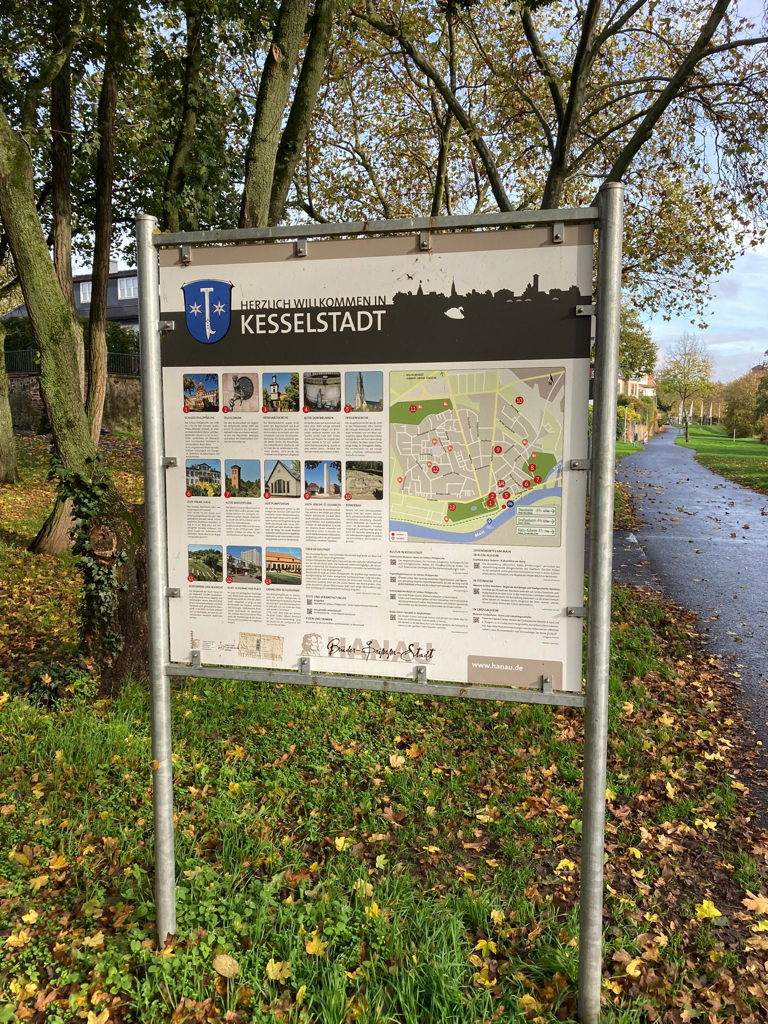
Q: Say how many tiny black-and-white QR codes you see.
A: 9